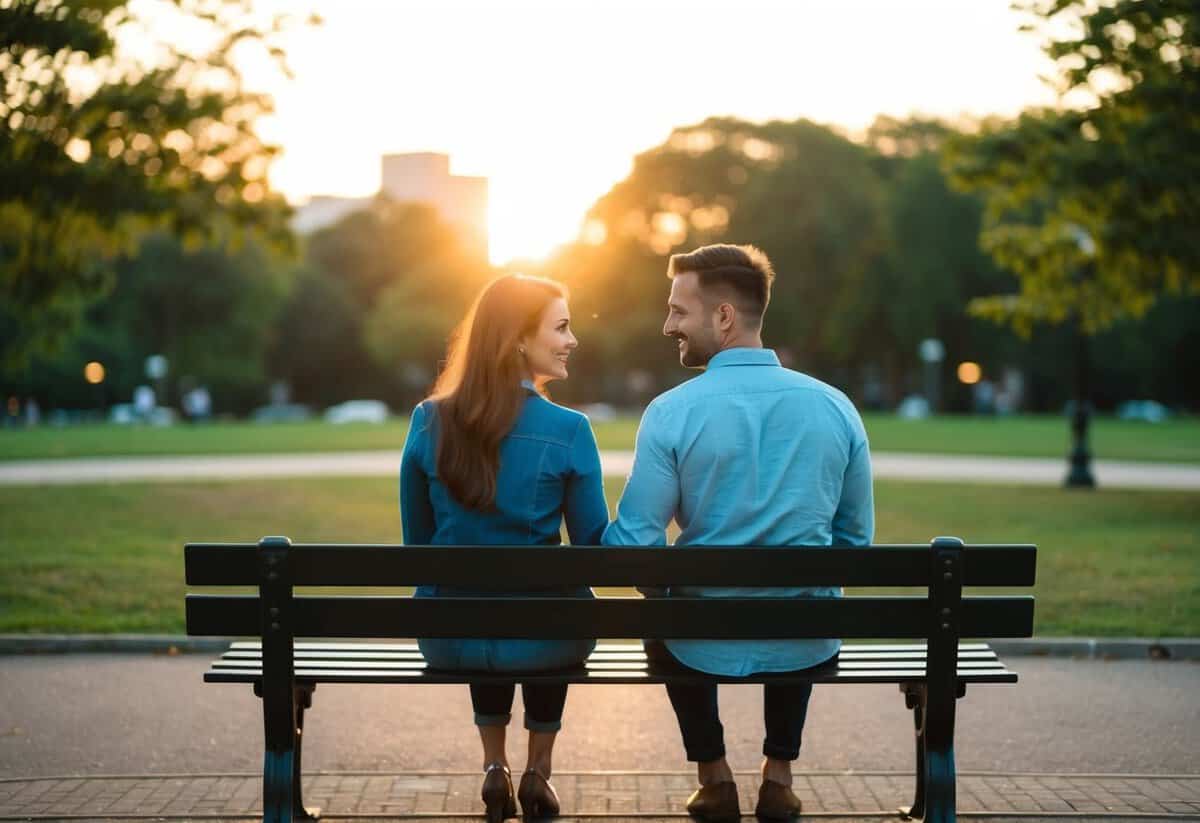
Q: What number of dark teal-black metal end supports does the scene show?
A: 2